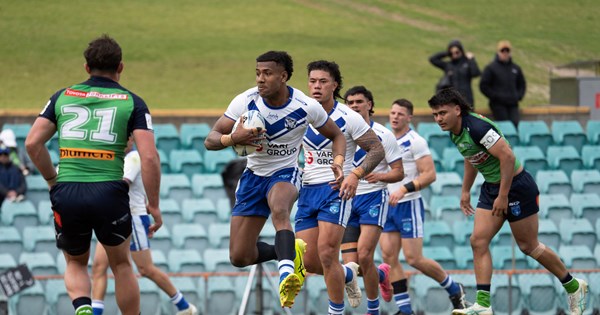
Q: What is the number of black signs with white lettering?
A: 1